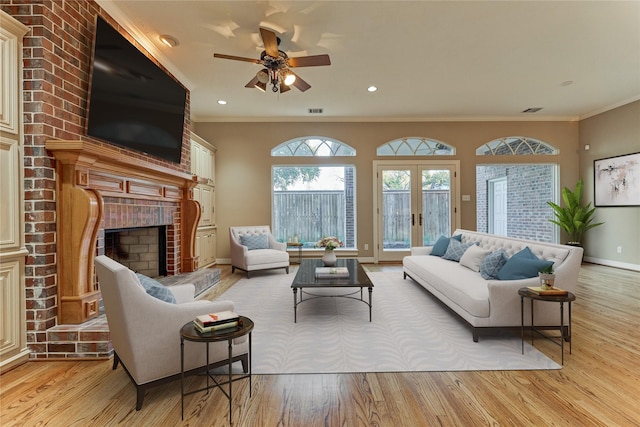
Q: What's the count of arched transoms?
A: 3